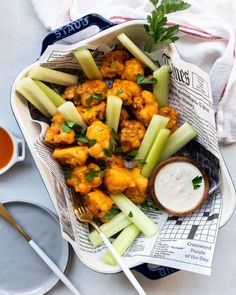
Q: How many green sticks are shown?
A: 14